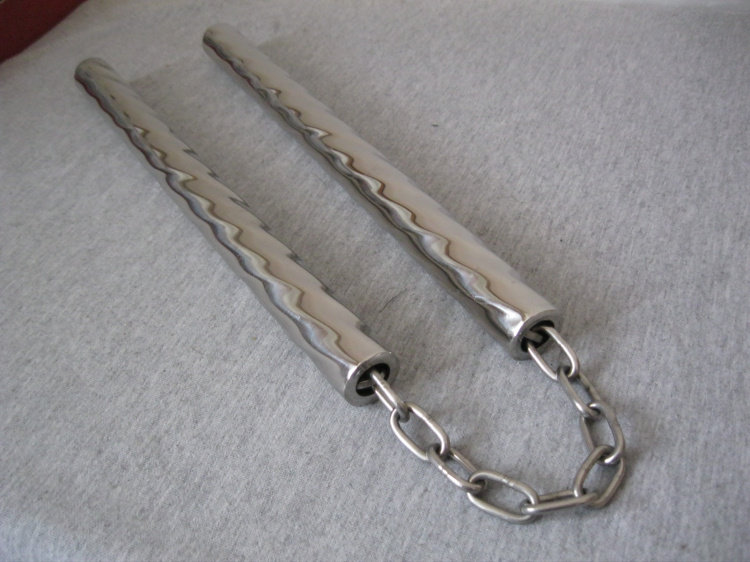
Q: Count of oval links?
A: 9